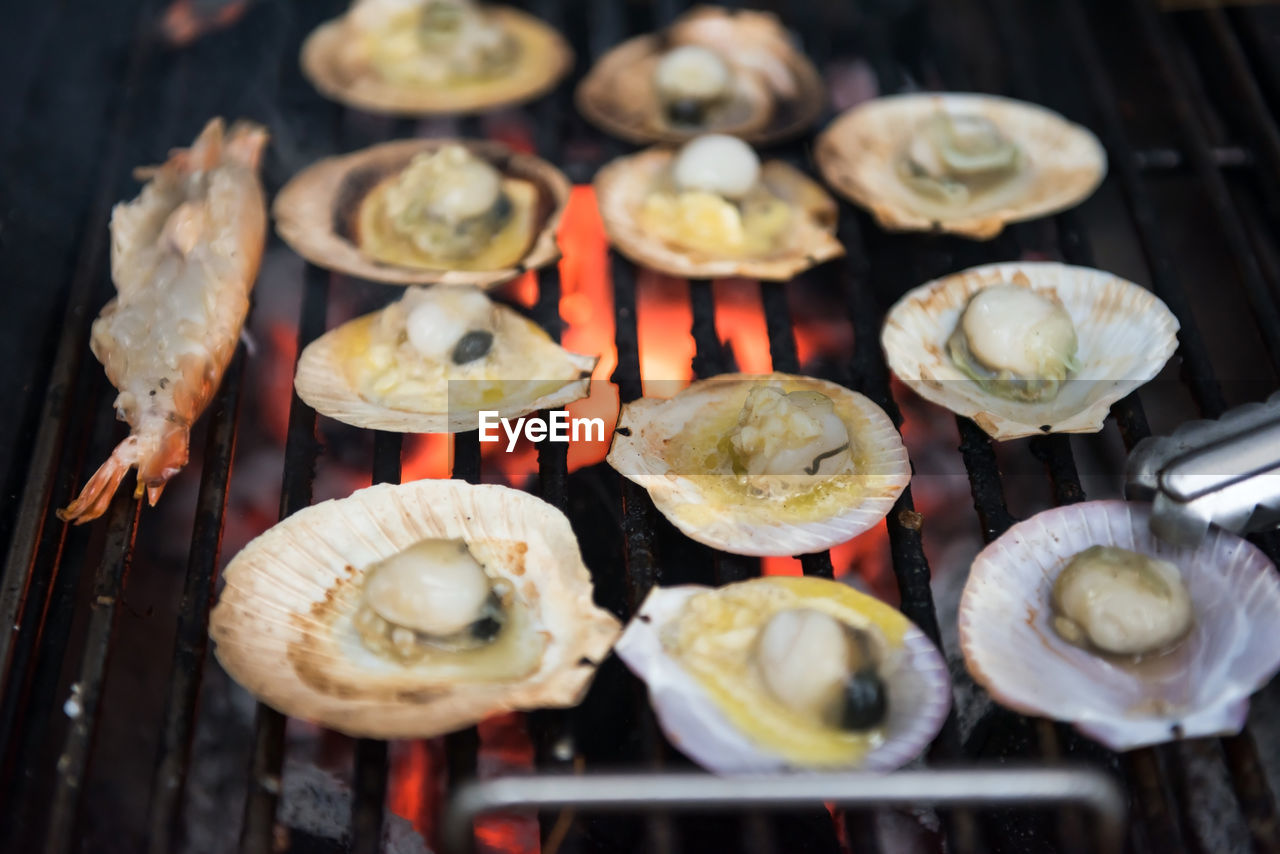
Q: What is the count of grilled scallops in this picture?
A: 11